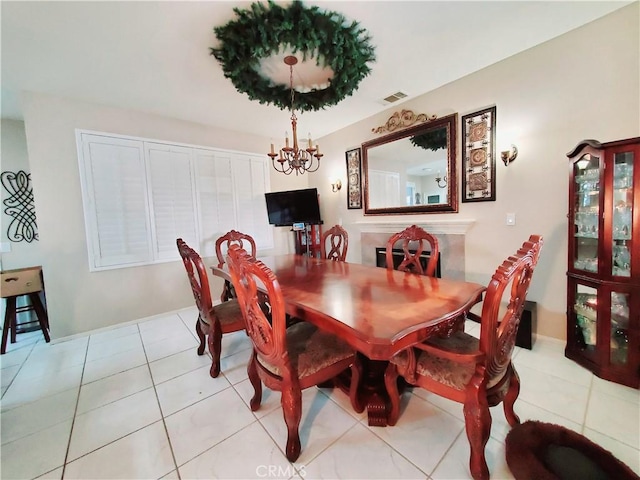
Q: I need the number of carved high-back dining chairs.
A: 6